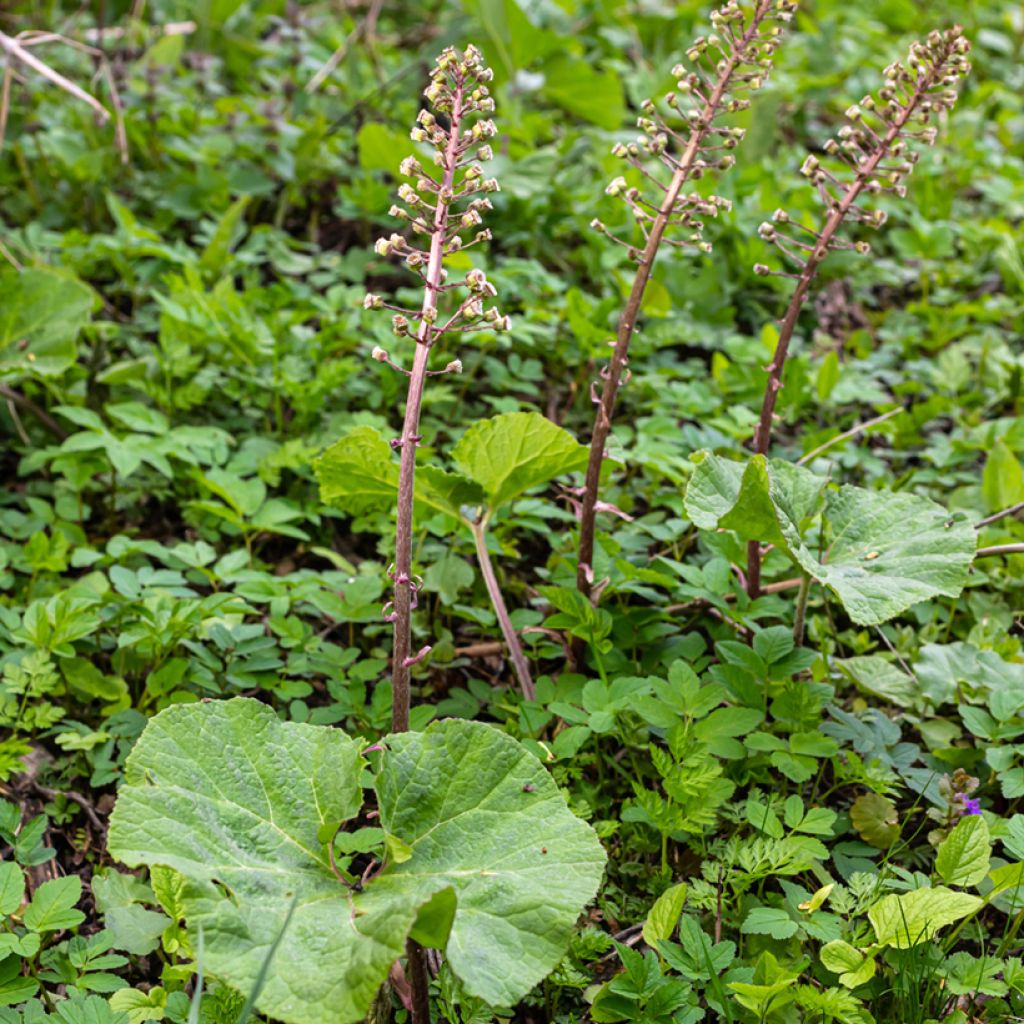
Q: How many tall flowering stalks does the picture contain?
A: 3